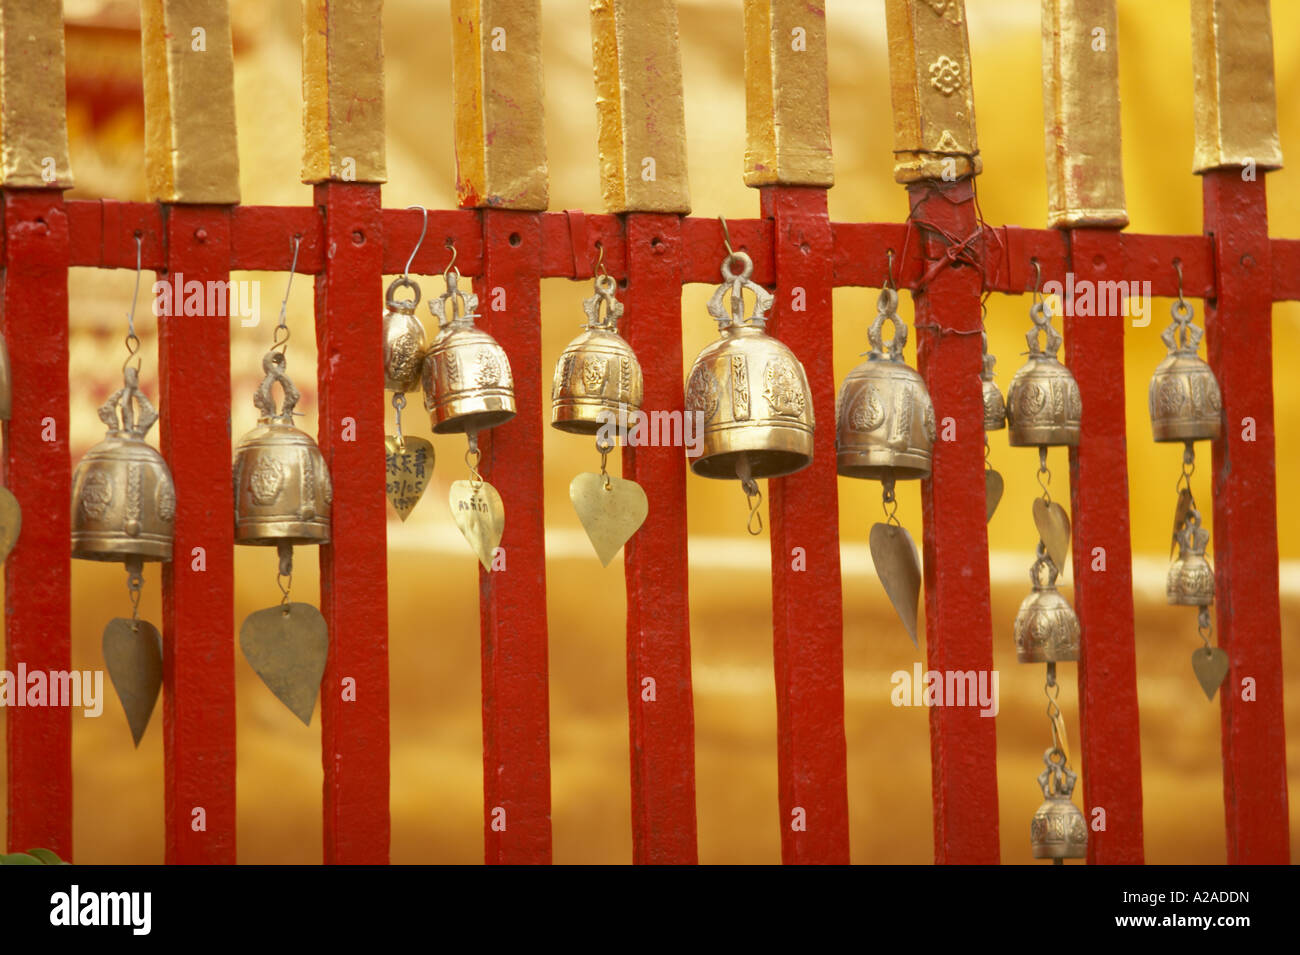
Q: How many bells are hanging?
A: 14